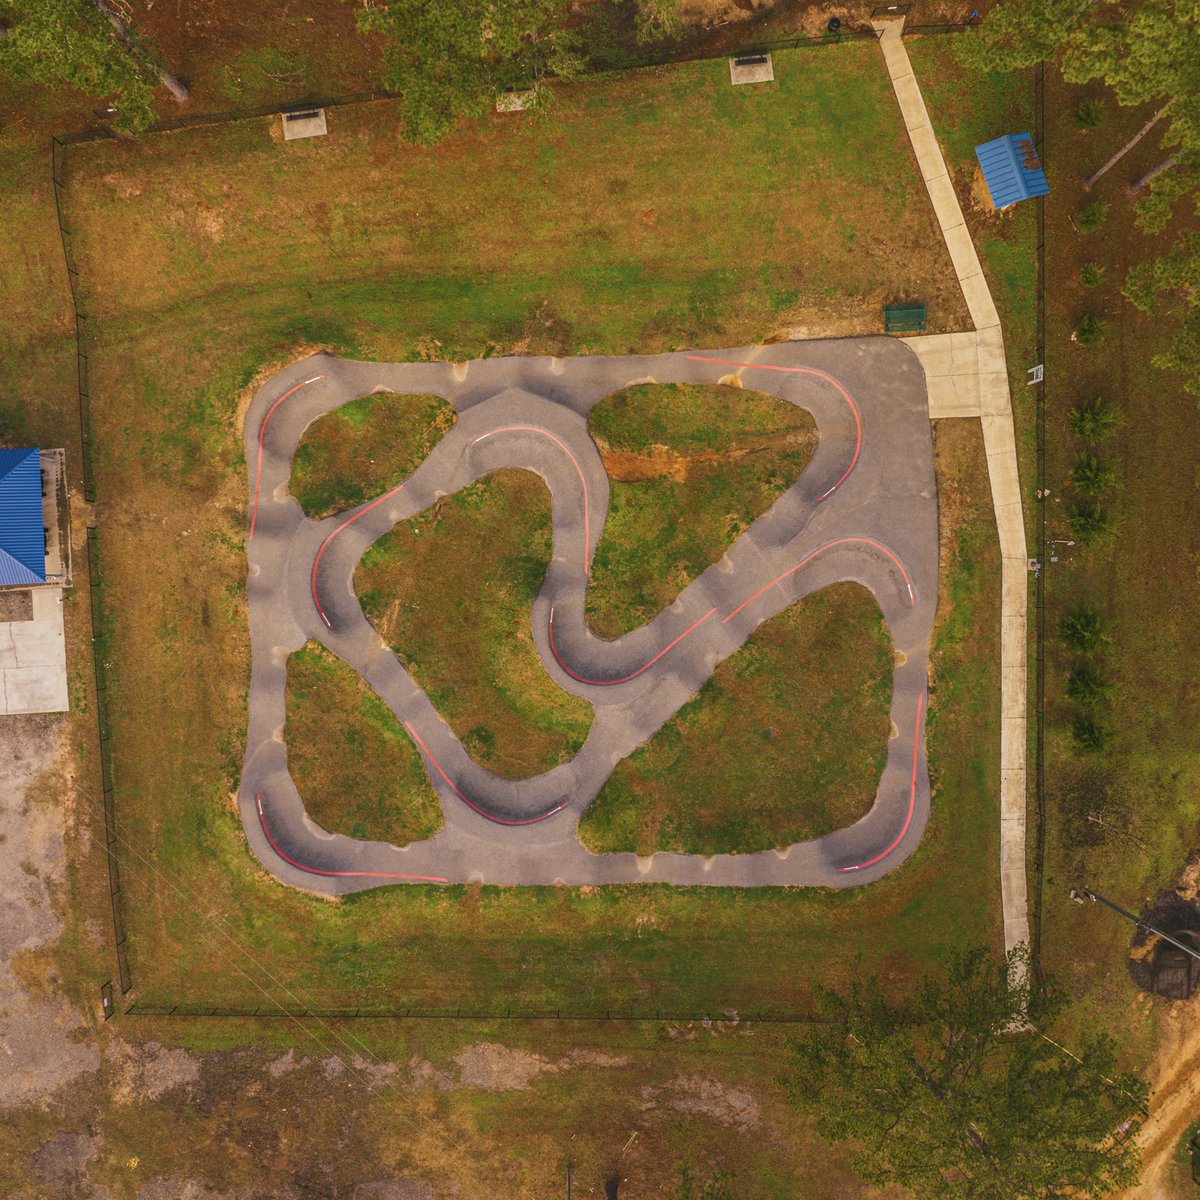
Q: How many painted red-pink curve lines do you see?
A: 9